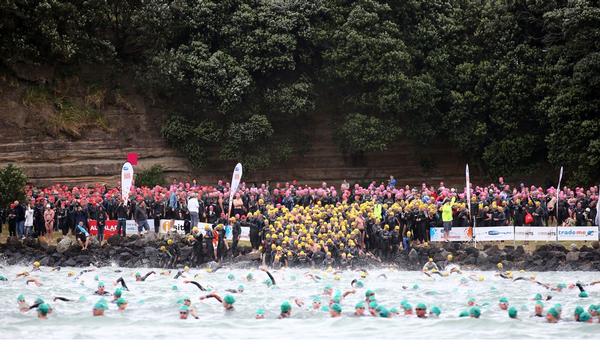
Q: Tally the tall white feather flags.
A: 4